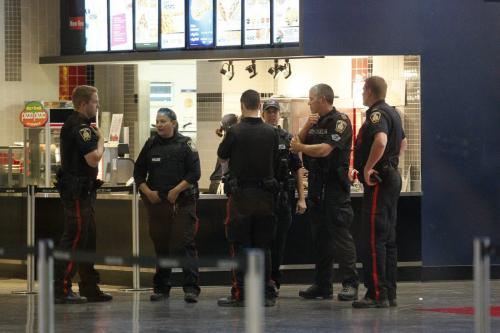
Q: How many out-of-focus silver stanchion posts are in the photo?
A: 3